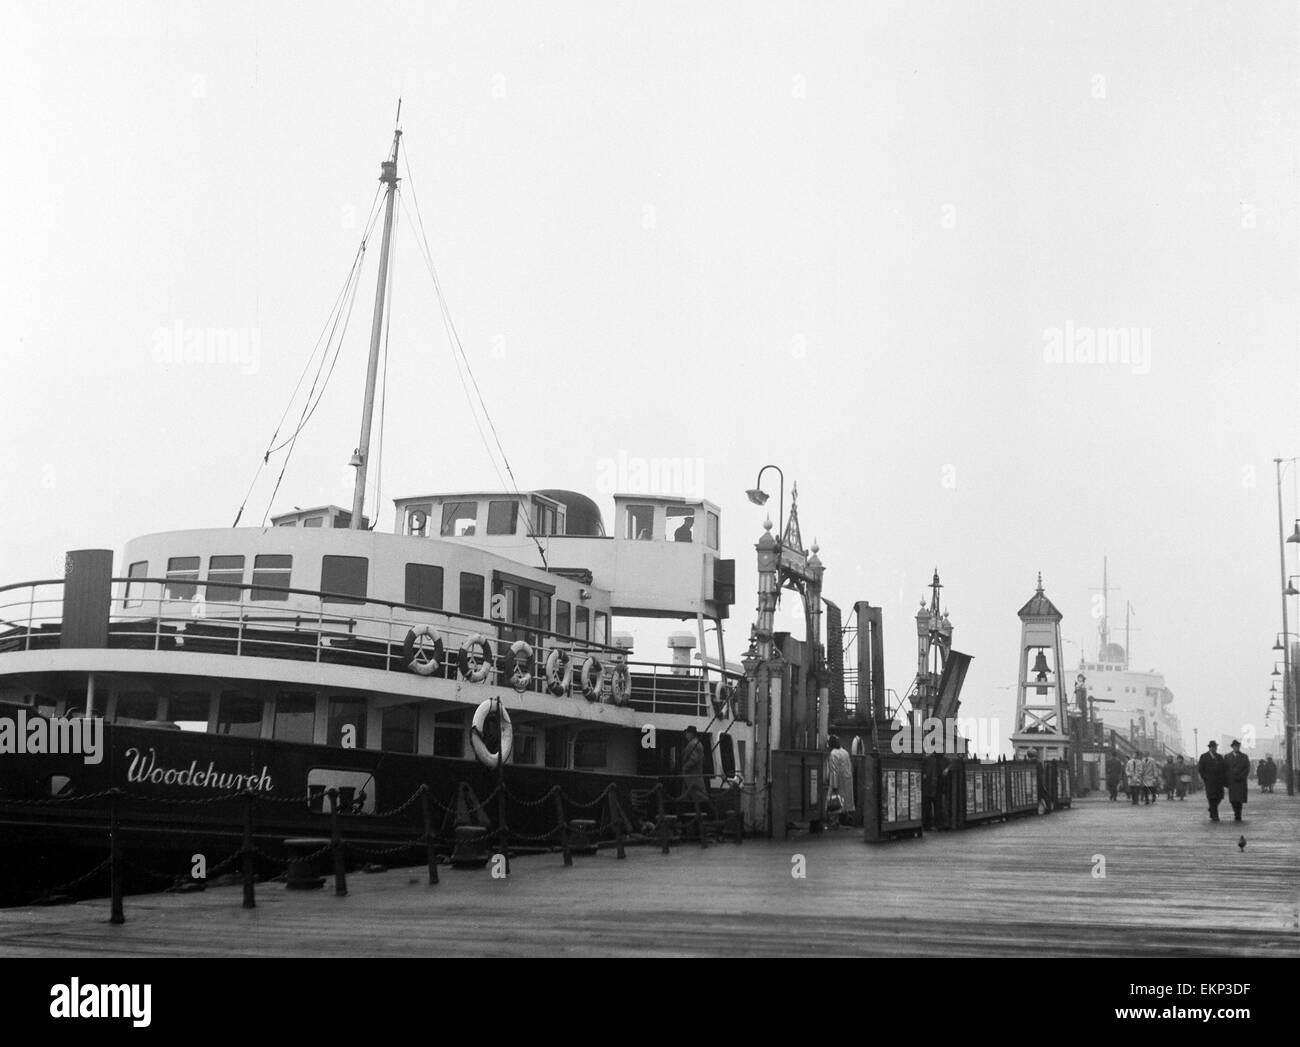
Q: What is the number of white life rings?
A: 1